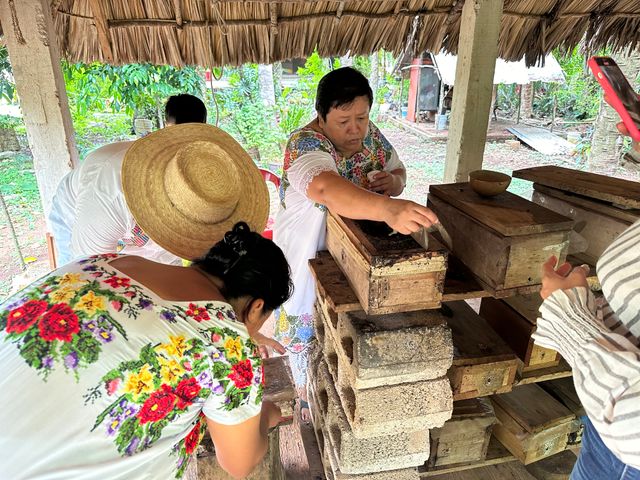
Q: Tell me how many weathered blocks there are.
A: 4